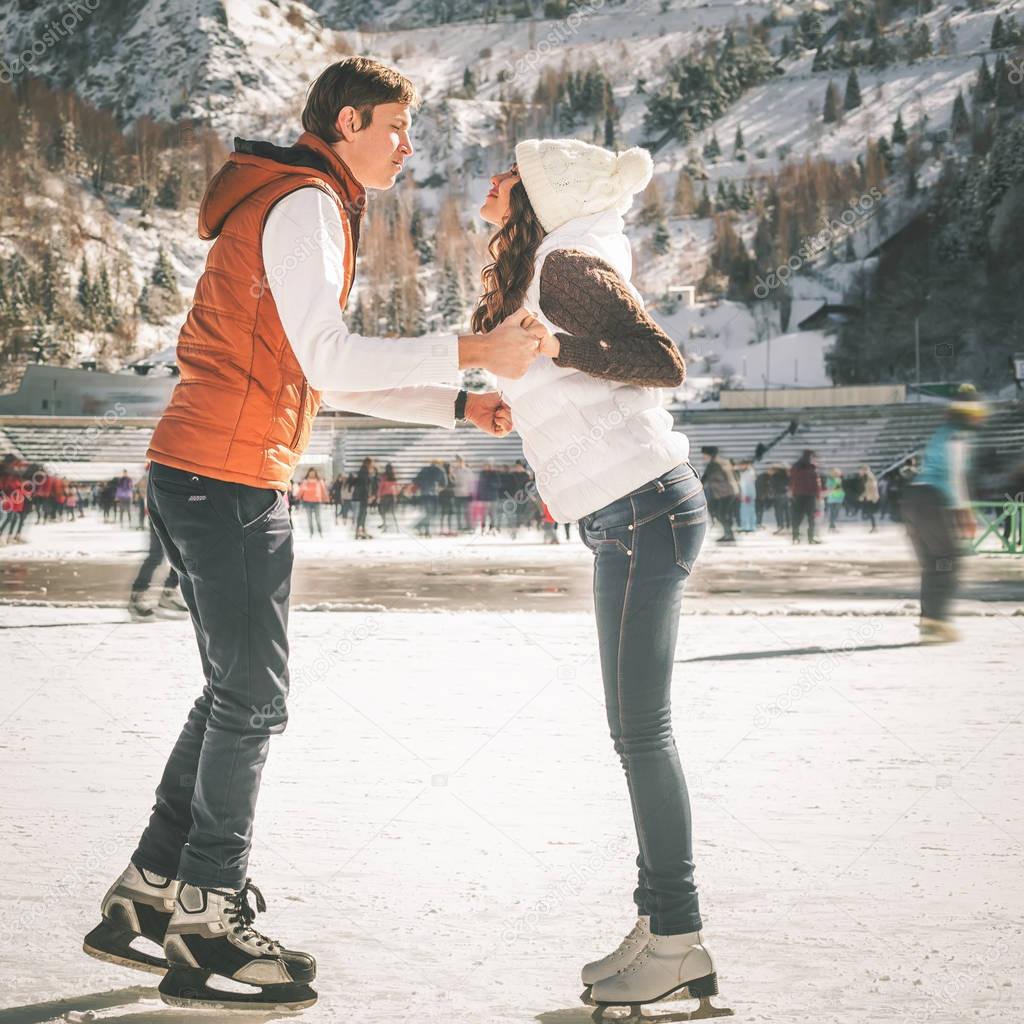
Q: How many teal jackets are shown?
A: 1